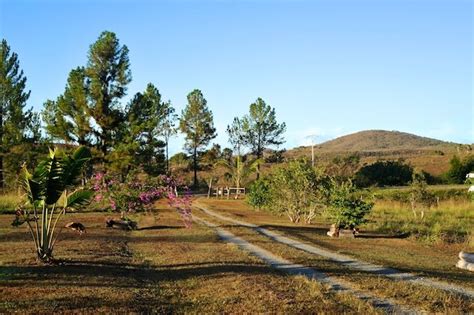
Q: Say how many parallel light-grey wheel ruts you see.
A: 2